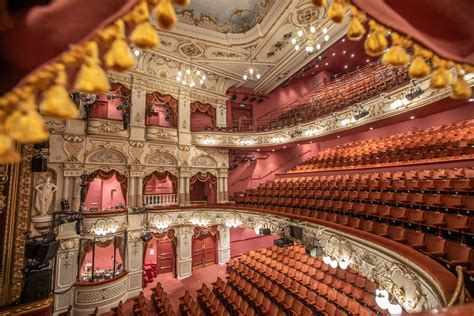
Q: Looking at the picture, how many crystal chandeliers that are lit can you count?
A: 3